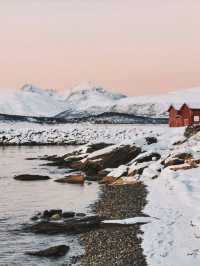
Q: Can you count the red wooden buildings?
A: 2